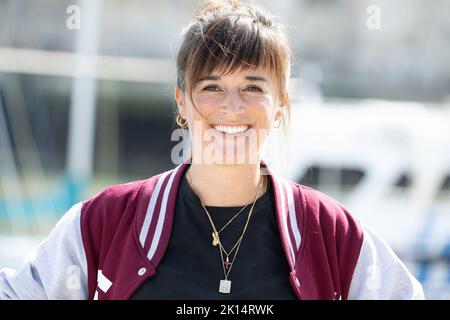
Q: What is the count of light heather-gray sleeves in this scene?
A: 2